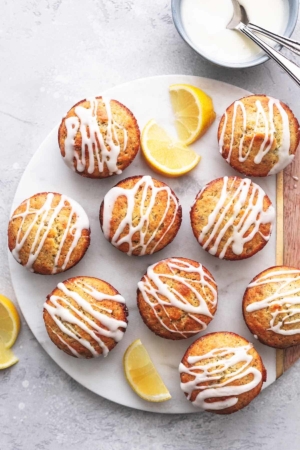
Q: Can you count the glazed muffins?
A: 9